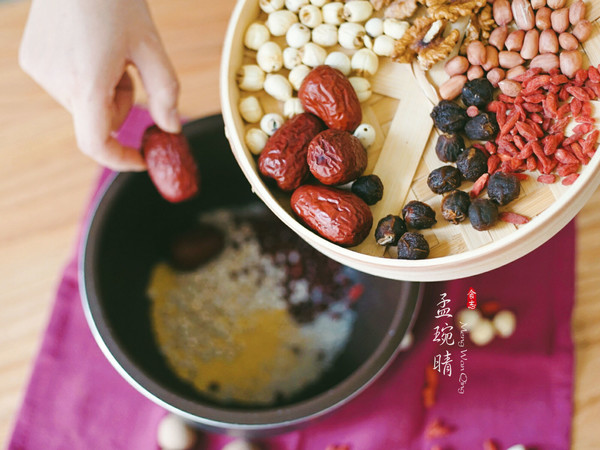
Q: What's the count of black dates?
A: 13